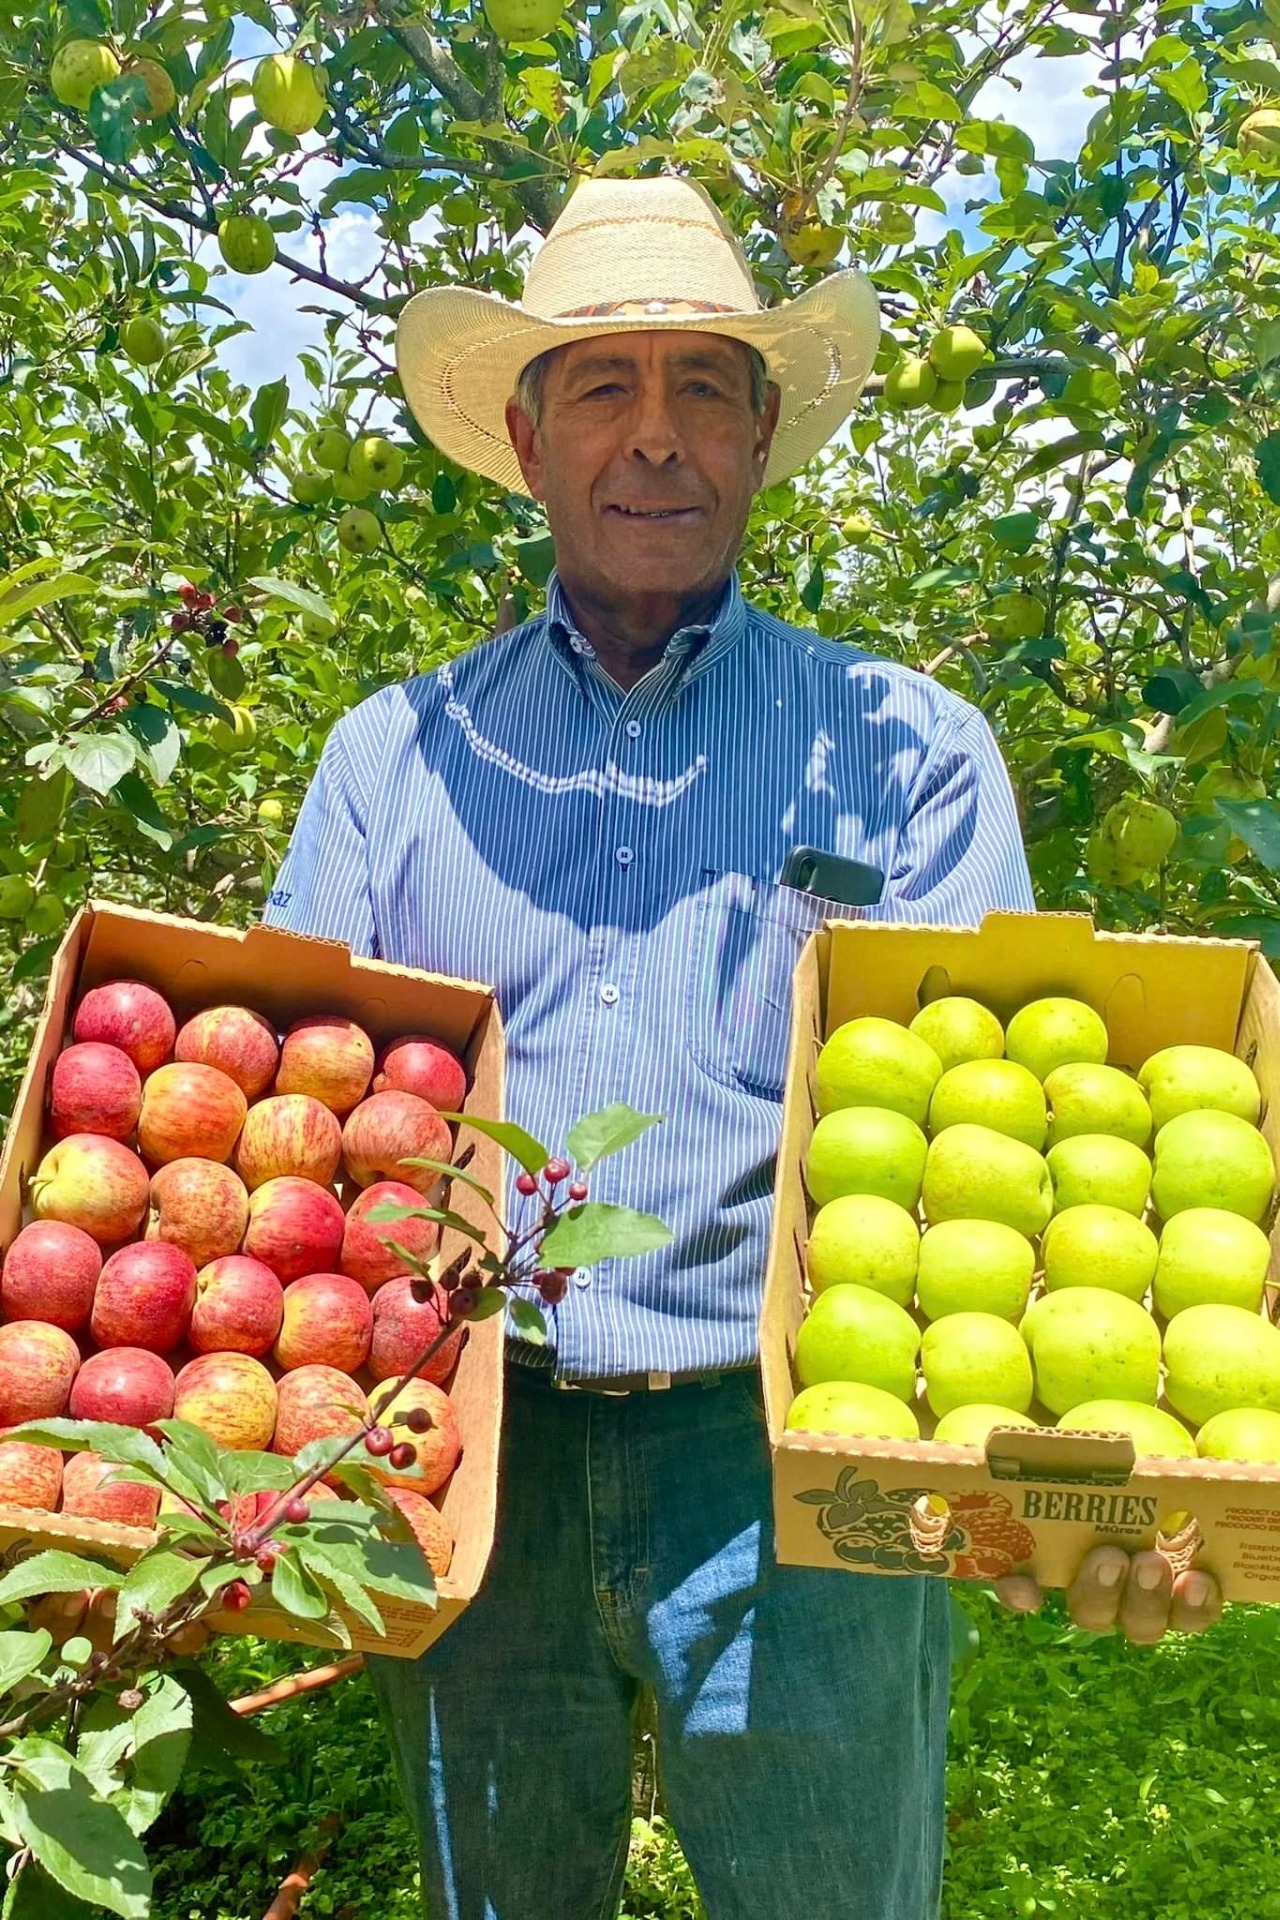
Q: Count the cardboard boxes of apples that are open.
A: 2